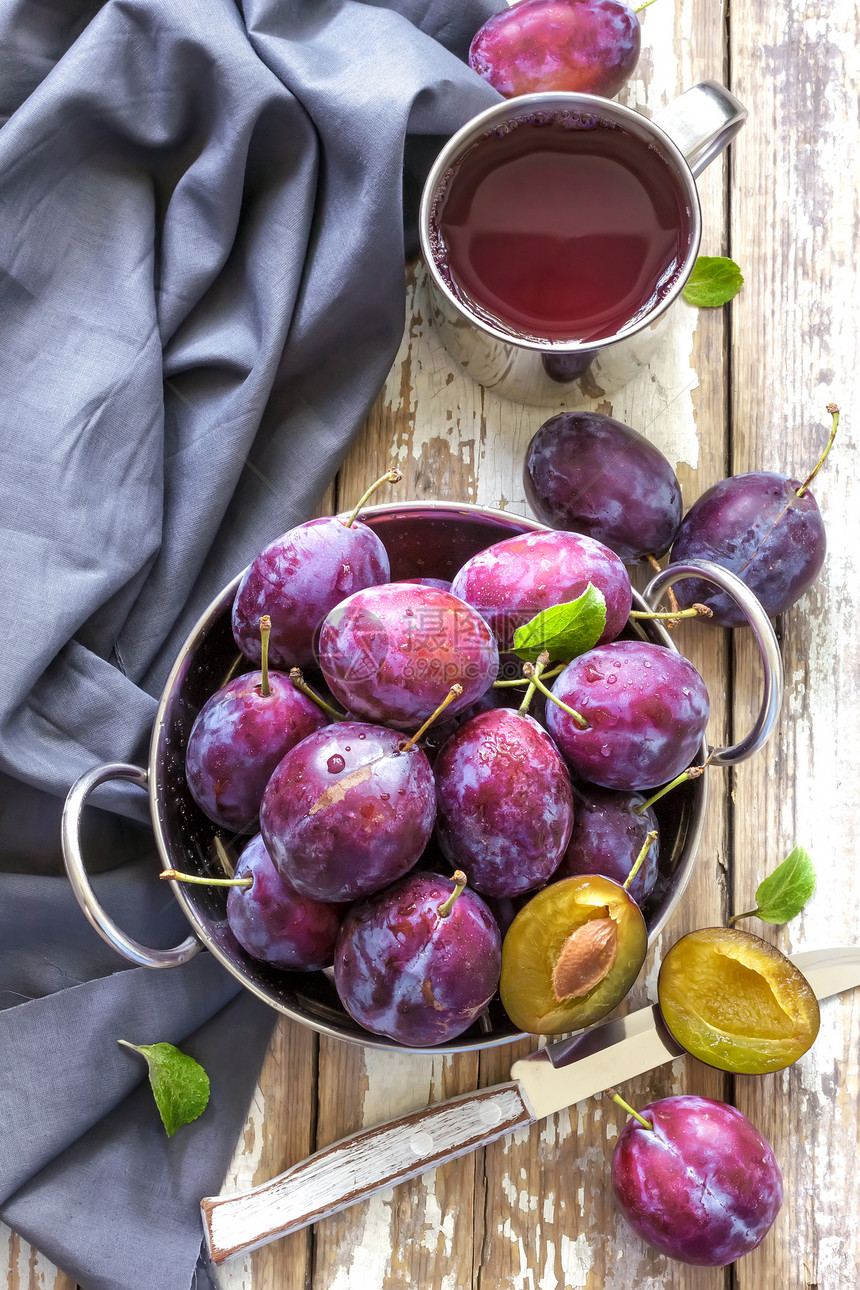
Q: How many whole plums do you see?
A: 14